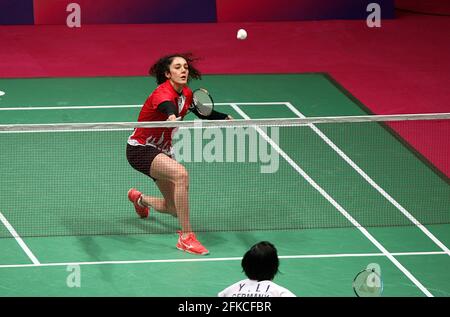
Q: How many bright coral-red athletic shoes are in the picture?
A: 2